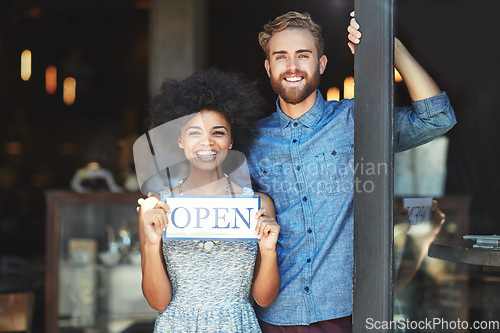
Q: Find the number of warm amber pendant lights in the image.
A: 6